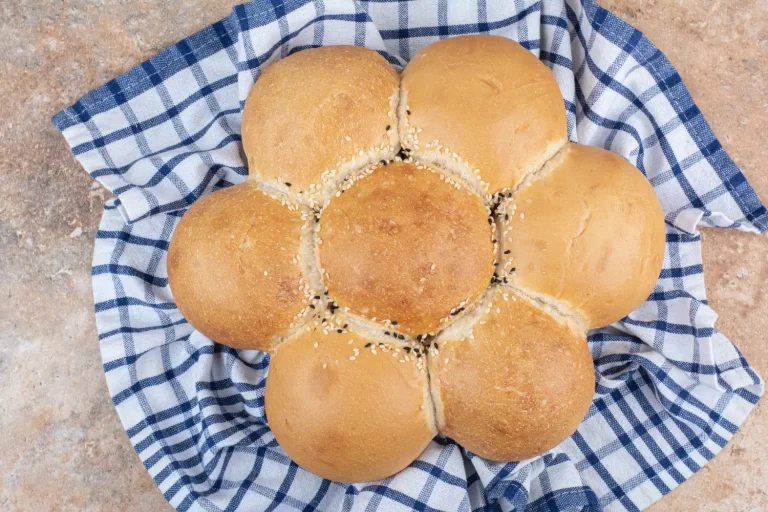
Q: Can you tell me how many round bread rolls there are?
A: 7